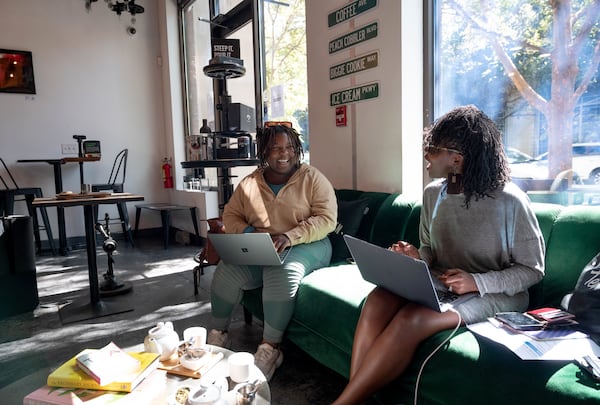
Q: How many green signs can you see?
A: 4